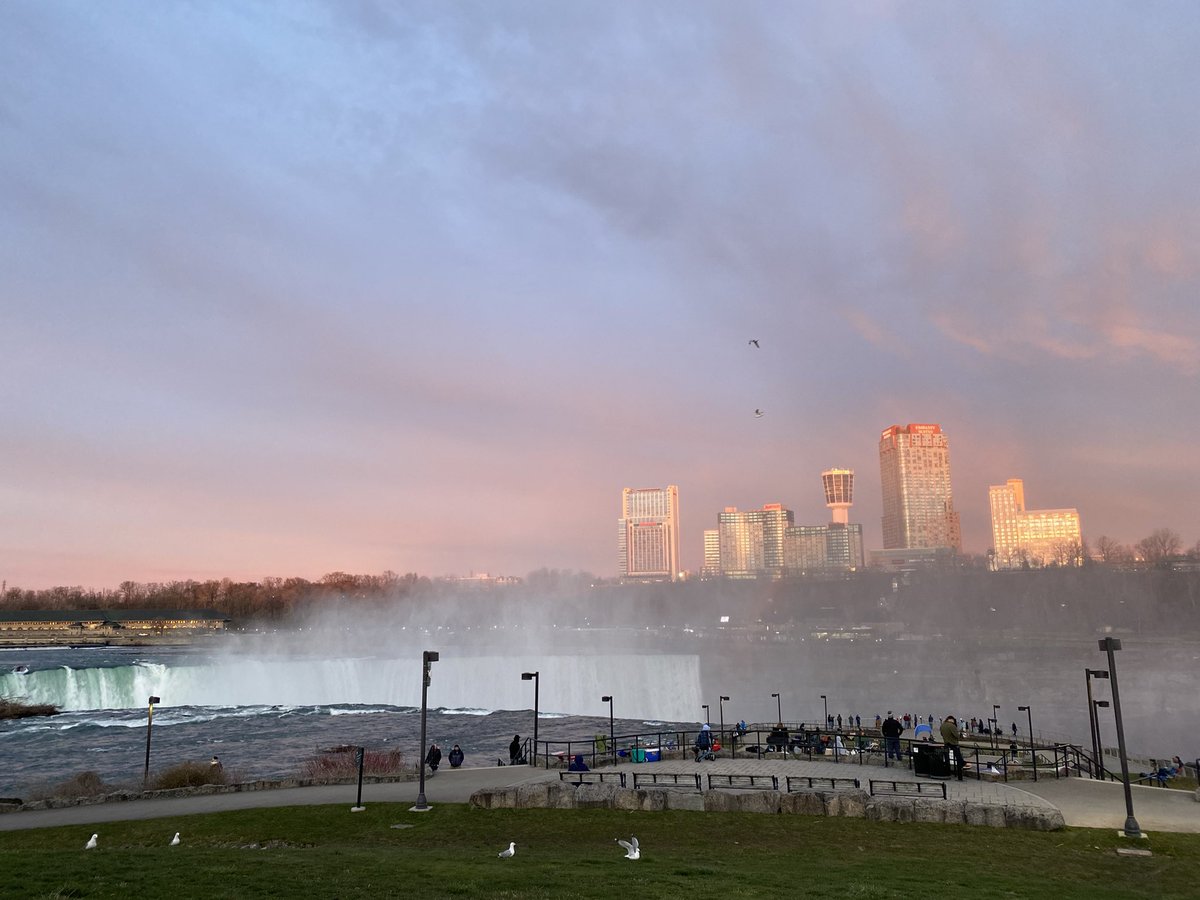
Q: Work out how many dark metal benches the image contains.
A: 5